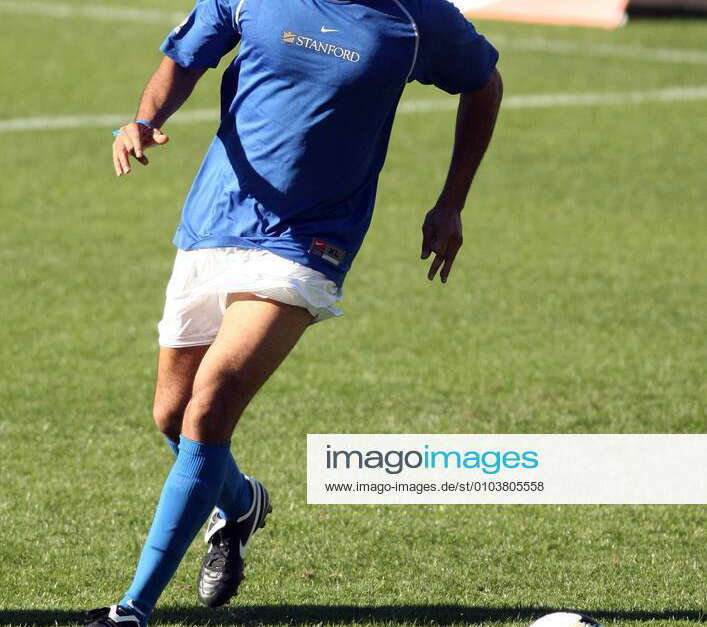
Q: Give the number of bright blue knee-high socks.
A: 2